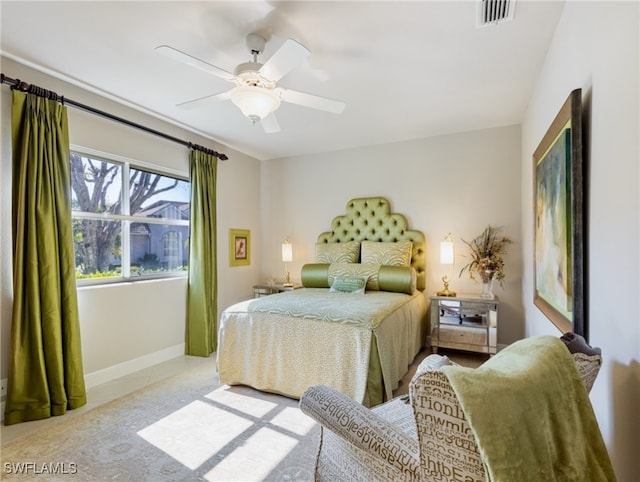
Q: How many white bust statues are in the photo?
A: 0